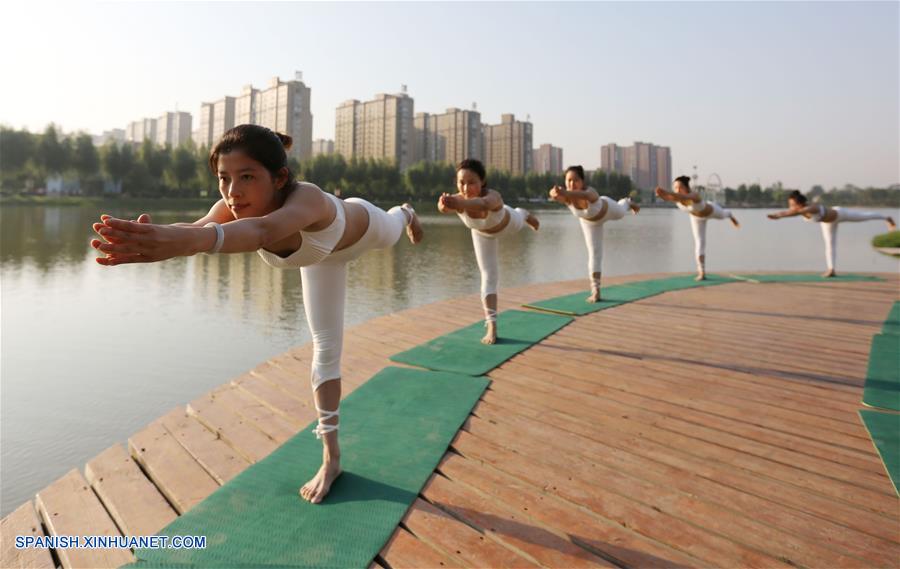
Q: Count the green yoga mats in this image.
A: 8